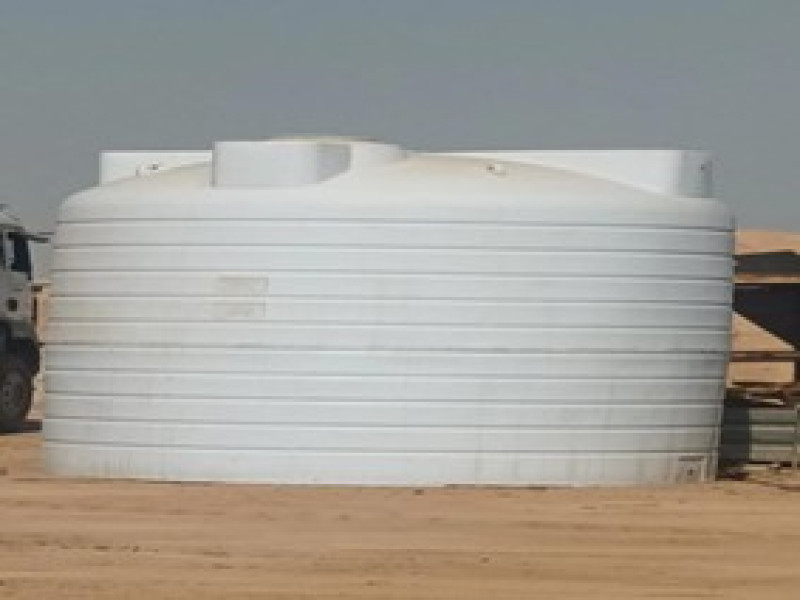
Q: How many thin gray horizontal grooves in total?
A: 10